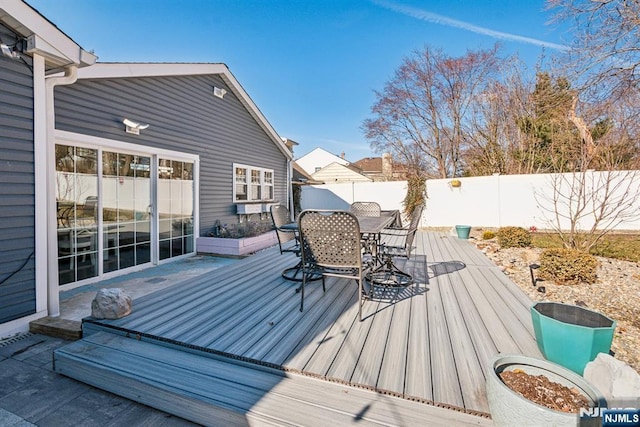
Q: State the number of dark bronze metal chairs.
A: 4